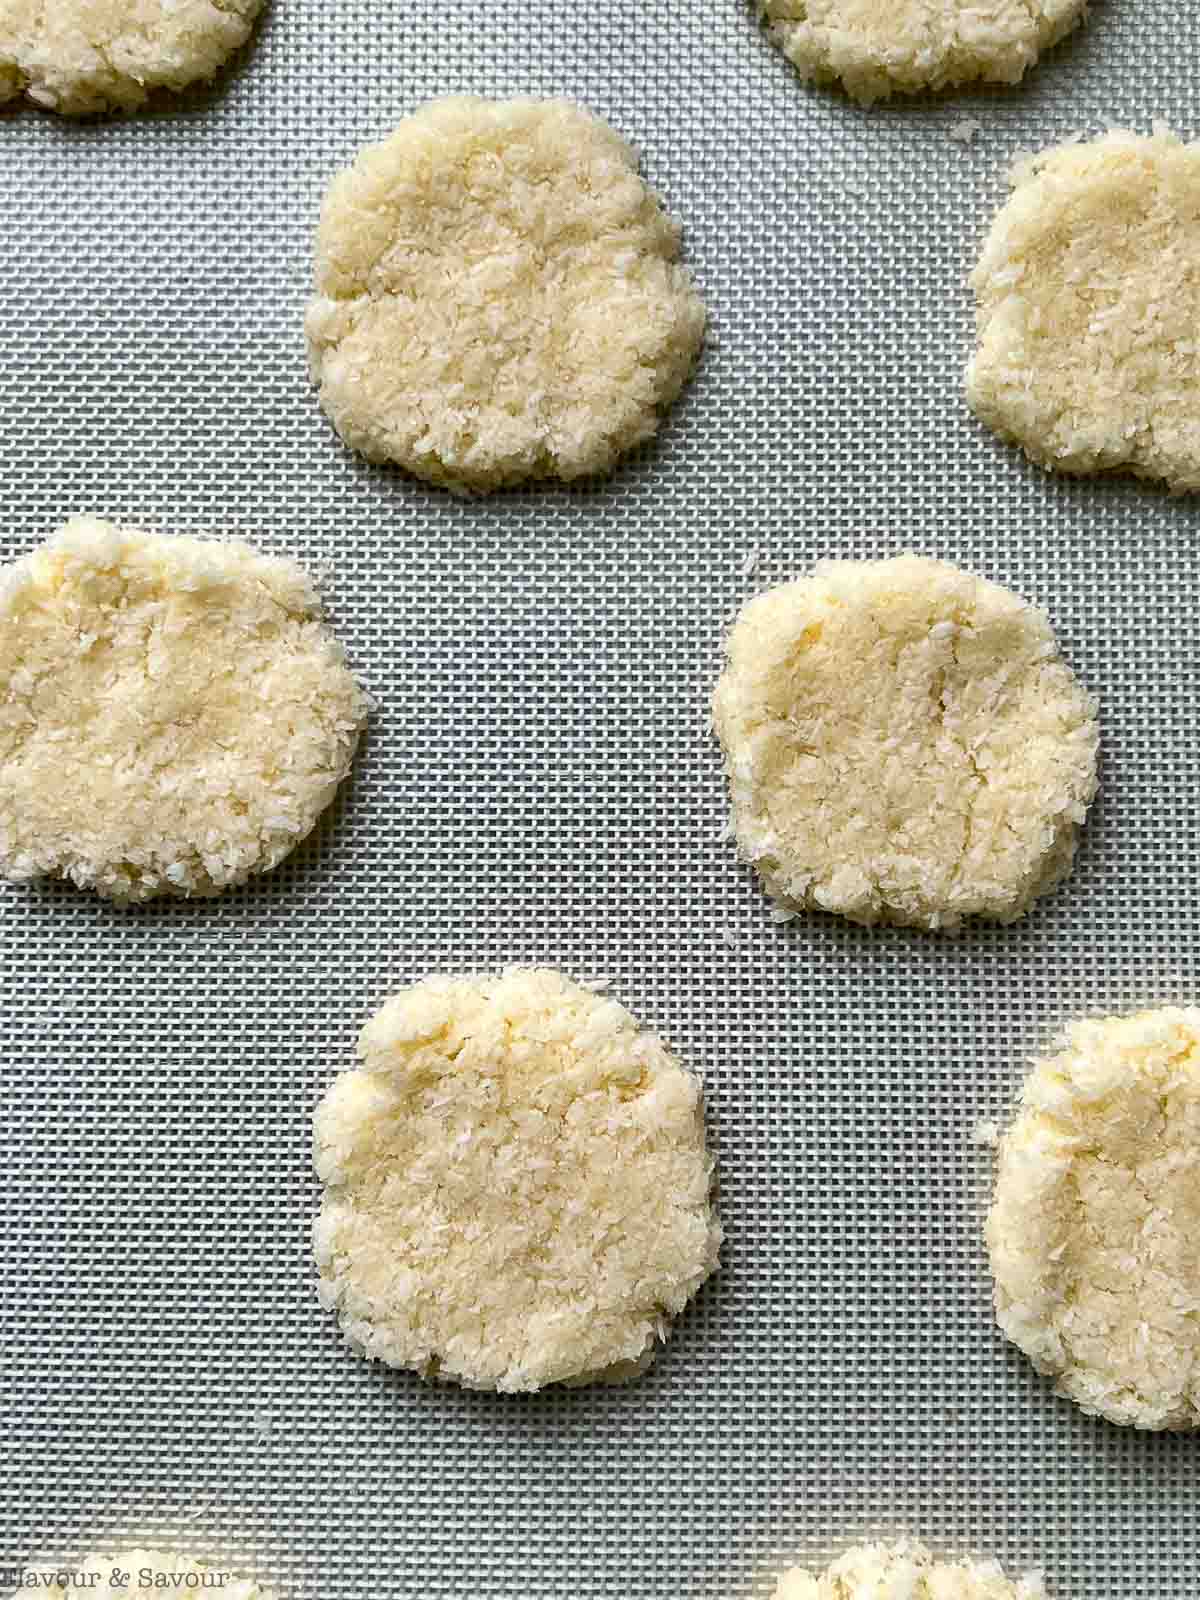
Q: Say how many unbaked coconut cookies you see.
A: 10